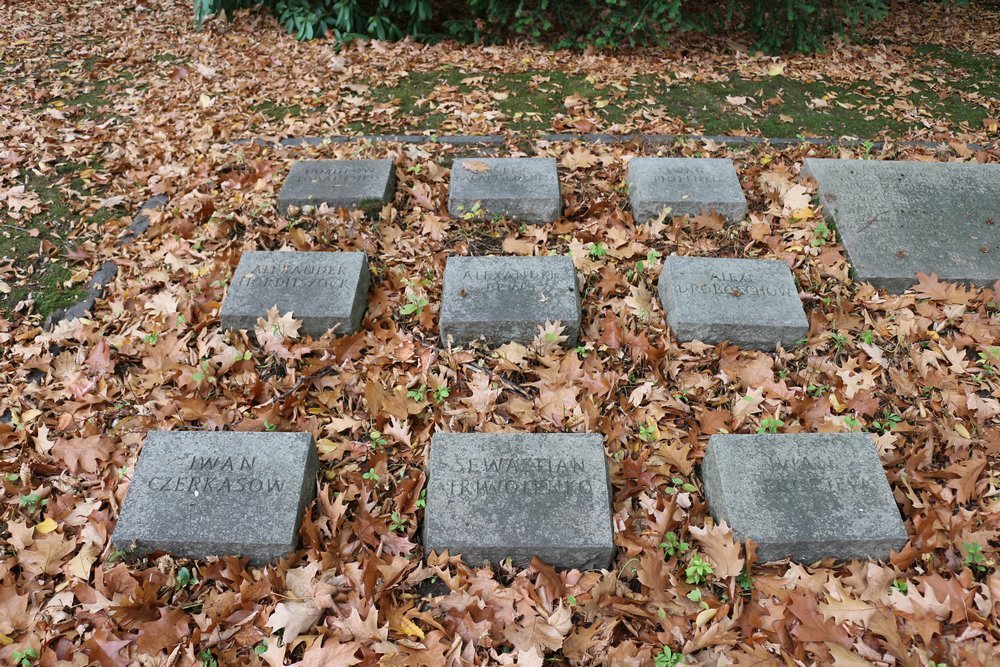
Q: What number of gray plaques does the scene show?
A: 10